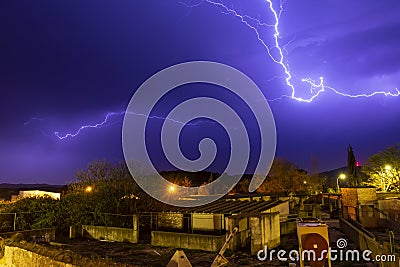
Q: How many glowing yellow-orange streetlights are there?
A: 4